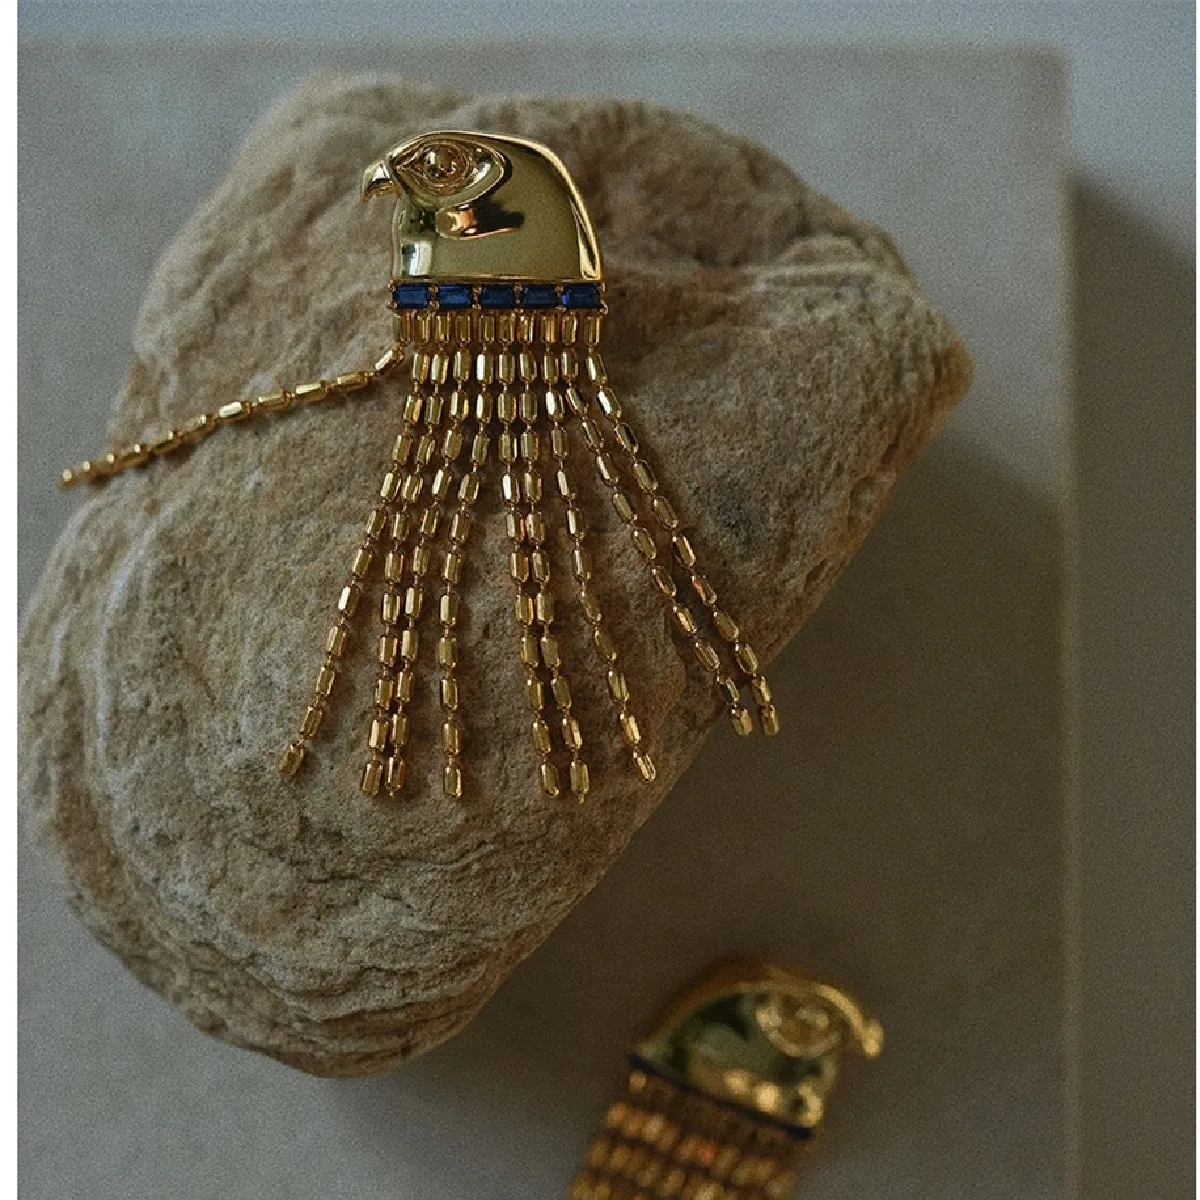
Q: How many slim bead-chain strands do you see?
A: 10